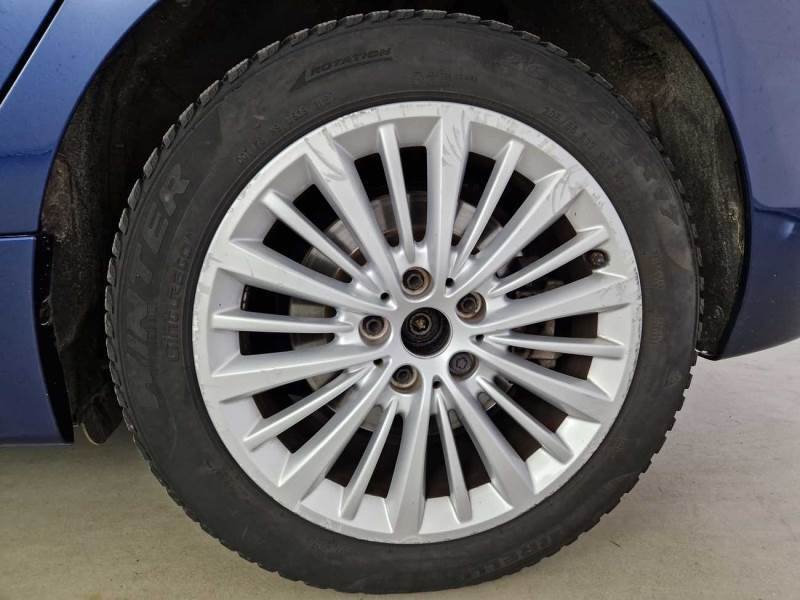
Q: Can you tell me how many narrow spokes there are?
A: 10